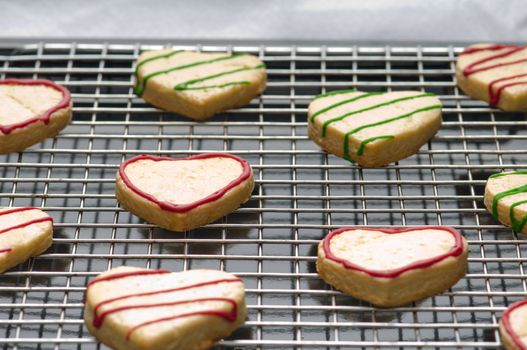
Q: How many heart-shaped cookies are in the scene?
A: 10